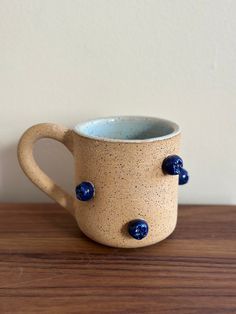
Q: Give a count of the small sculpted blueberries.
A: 4